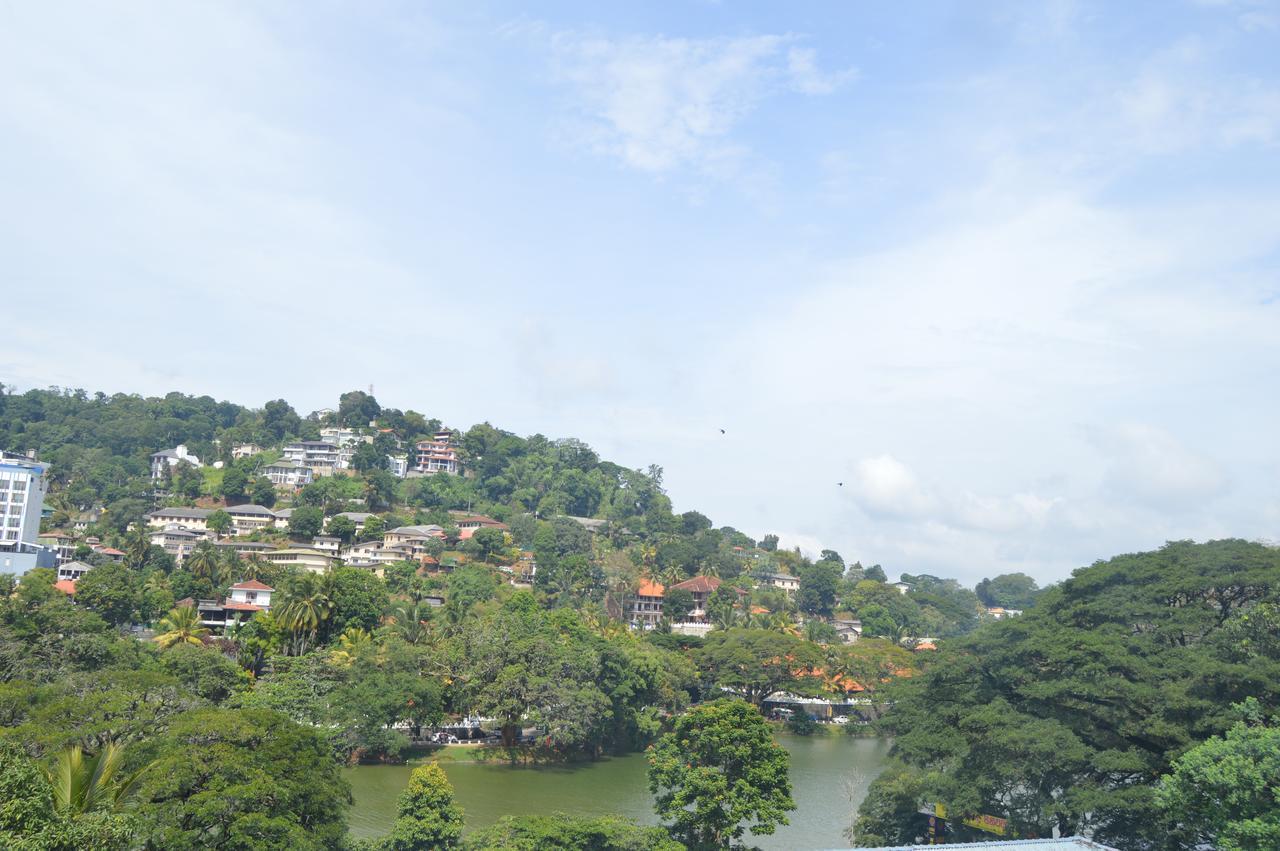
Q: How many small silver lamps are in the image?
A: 0